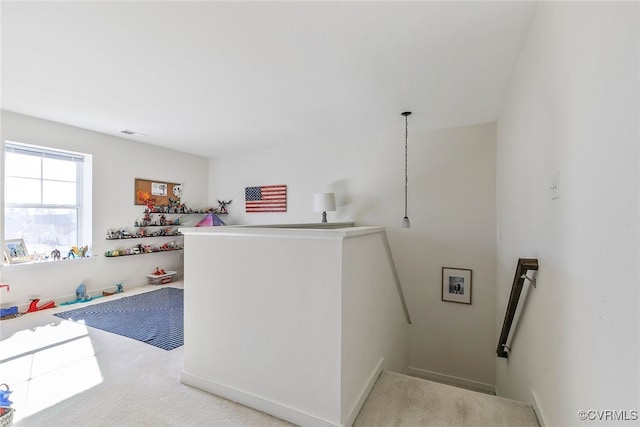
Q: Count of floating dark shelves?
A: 4